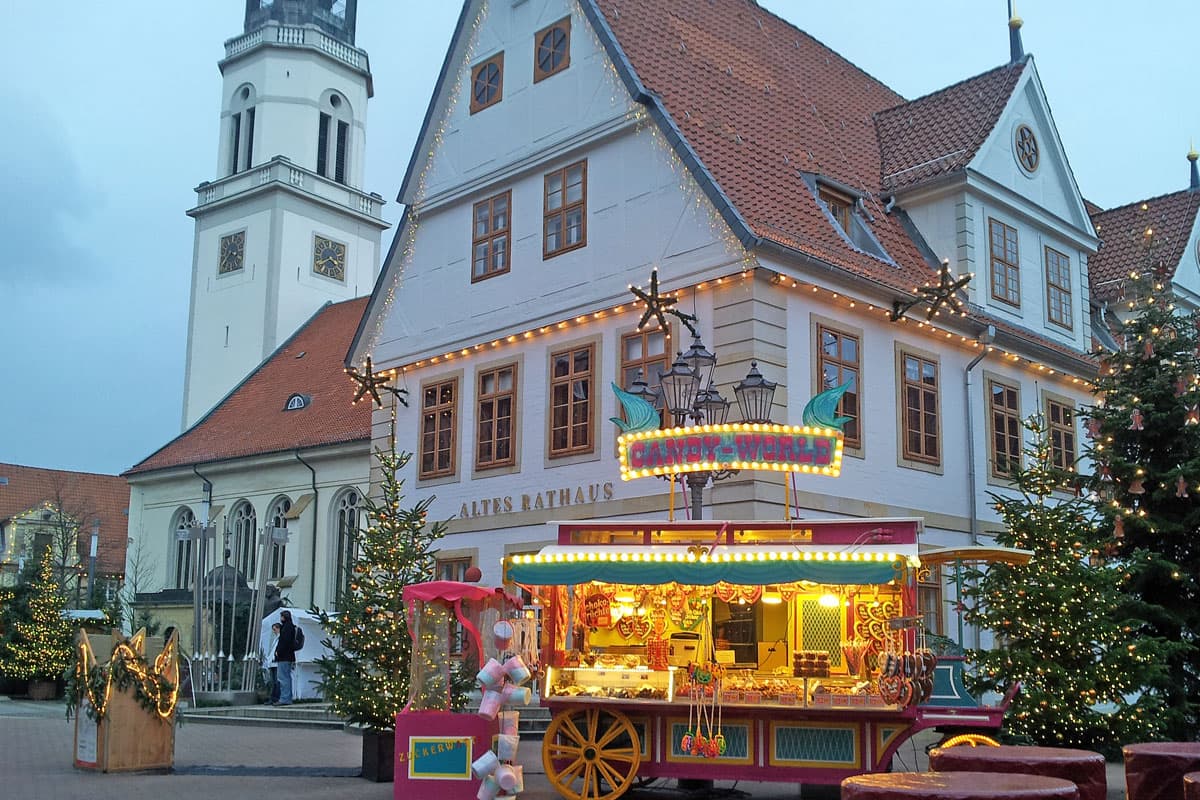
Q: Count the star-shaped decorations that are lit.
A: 3